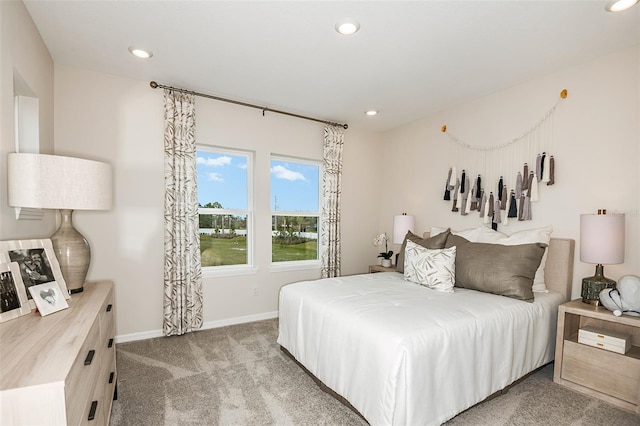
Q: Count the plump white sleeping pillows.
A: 2